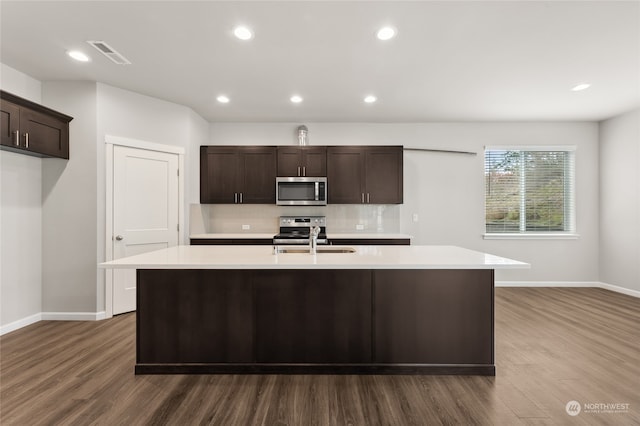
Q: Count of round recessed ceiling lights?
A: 7